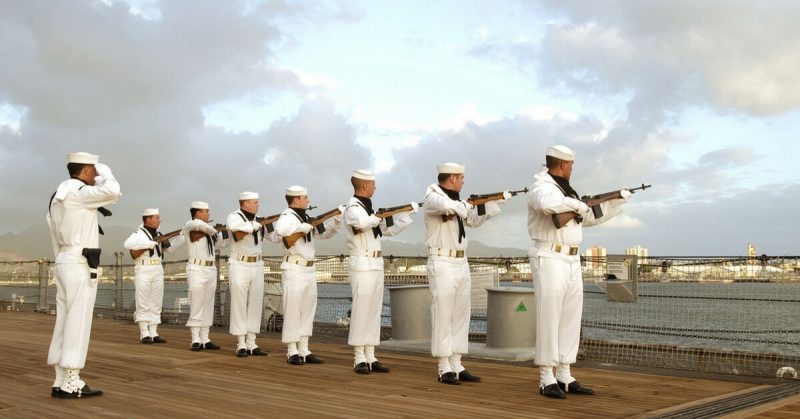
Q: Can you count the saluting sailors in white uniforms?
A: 1